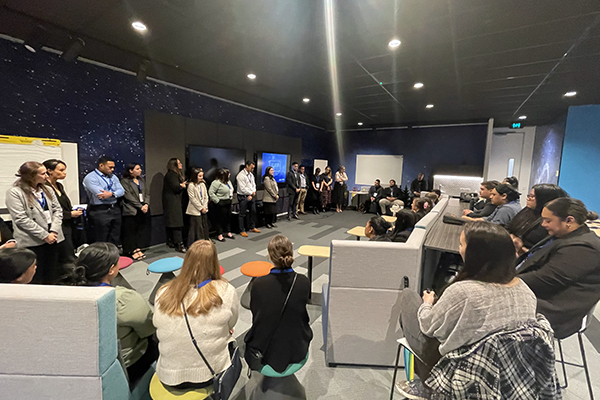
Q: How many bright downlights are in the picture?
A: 10